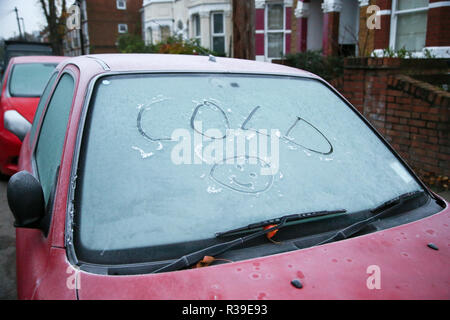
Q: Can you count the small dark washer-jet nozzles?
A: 2